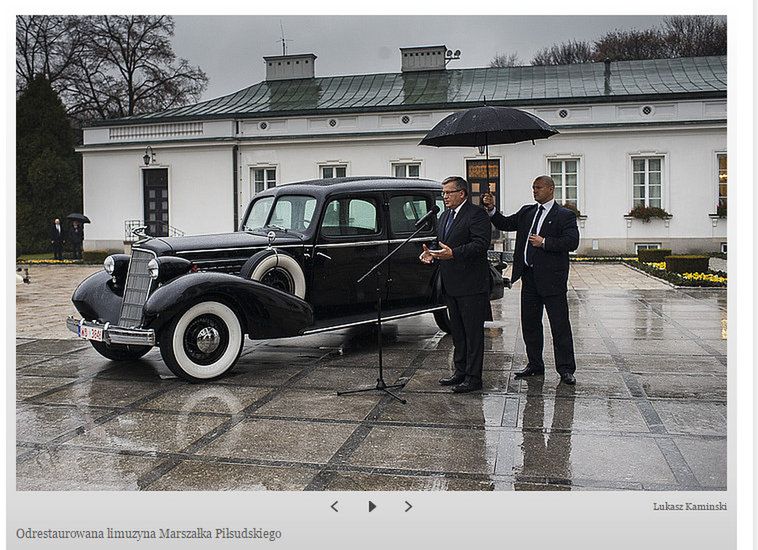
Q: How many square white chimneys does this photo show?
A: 2